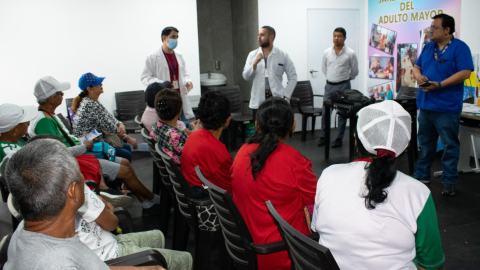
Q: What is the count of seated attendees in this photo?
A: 10